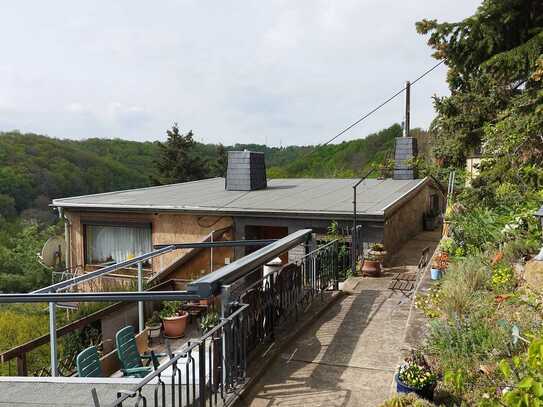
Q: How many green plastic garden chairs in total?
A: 2